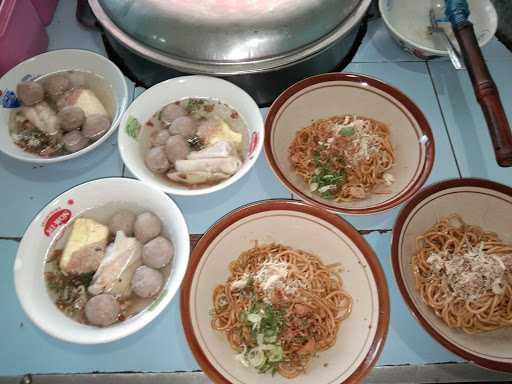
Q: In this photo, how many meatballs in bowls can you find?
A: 15